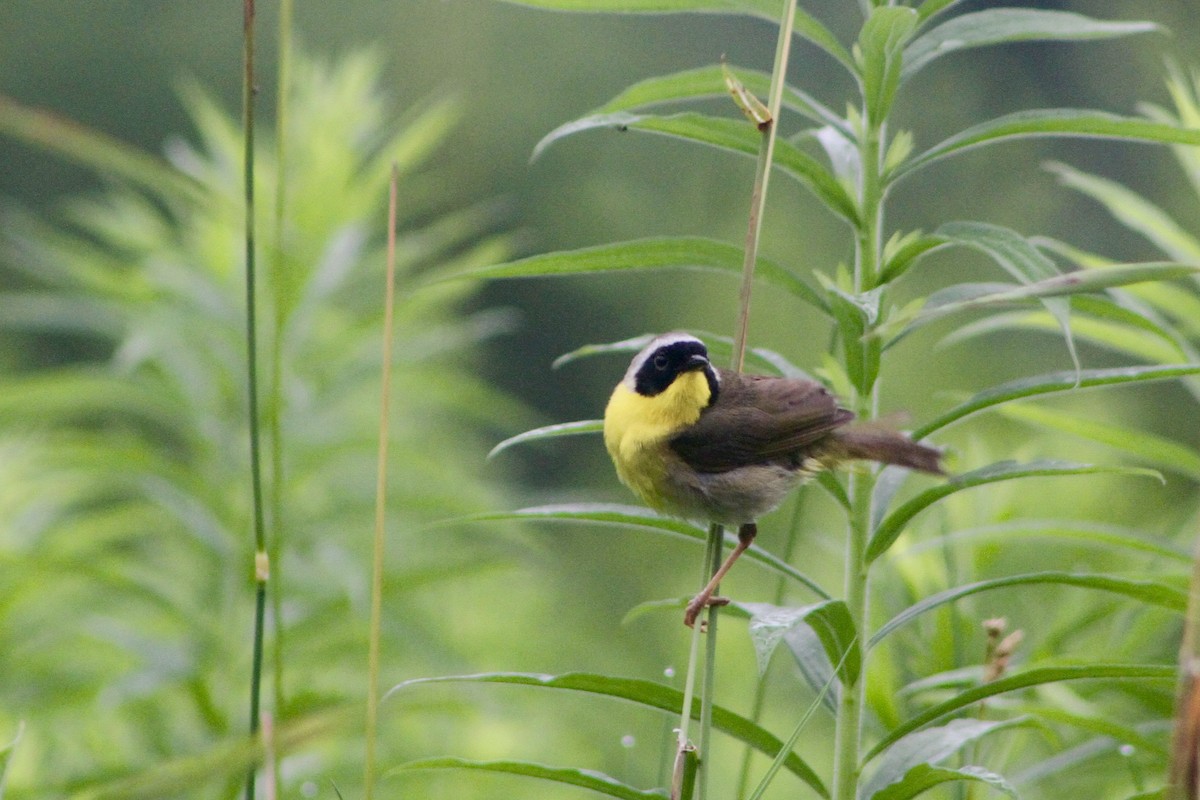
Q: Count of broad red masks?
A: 0